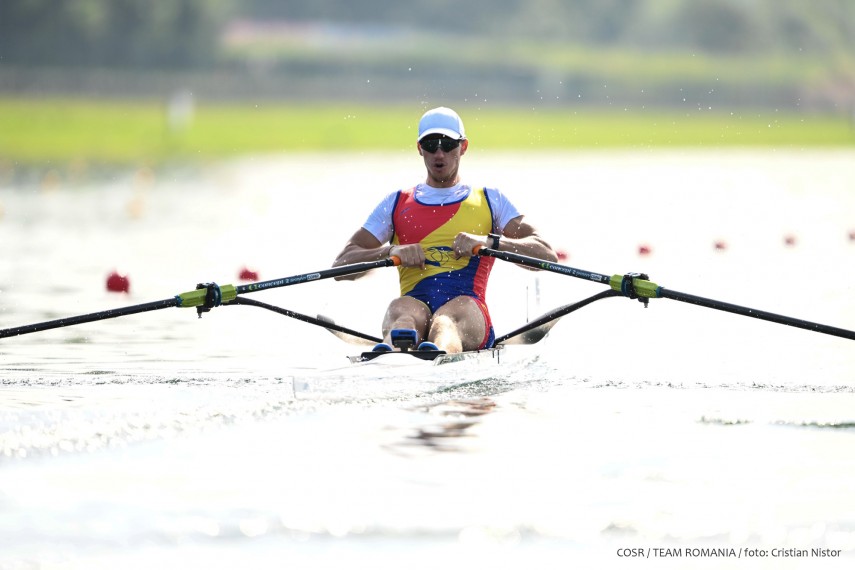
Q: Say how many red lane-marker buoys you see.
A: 7